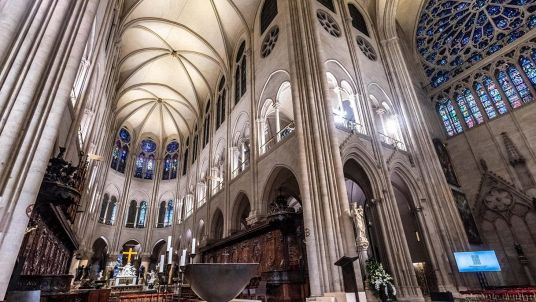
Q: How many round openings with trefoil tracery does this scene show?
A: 3